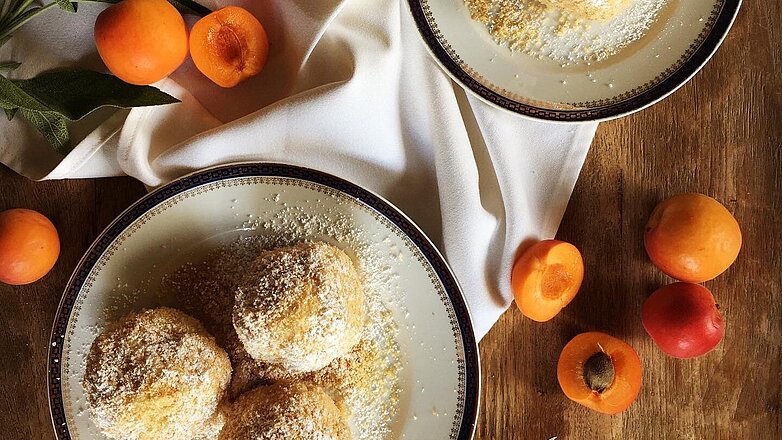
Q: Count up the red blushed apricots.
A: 1